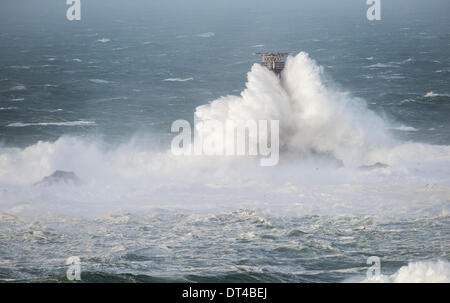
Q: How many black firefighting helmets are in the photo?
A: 0